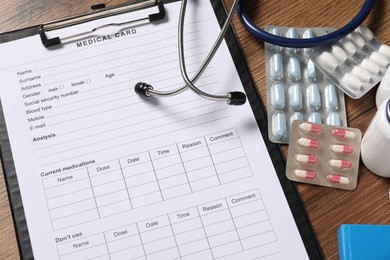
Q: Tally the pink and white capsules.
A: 8